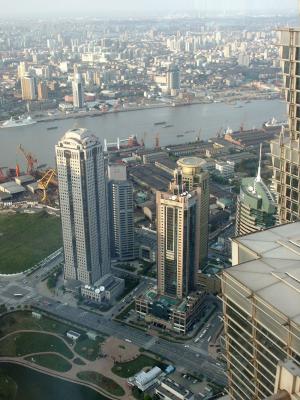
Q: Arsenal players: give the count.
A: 0